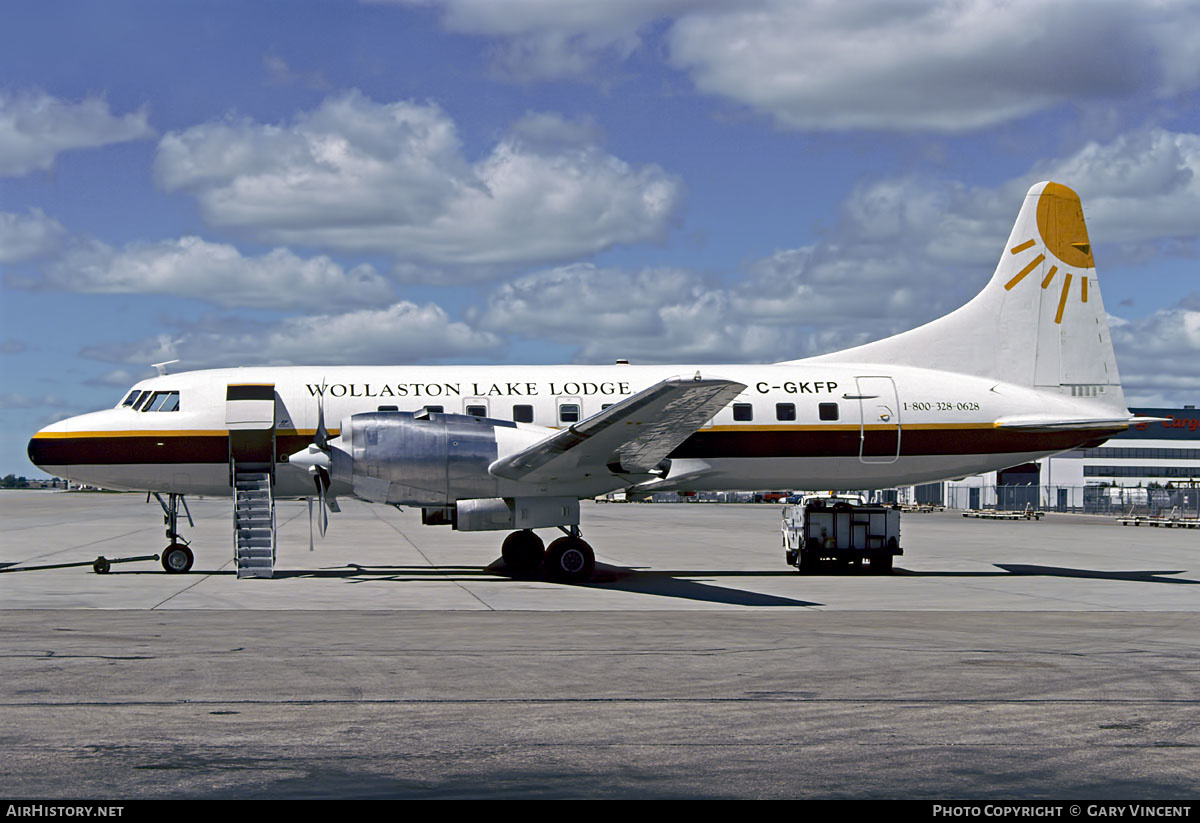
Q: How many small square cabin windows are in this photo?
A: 9